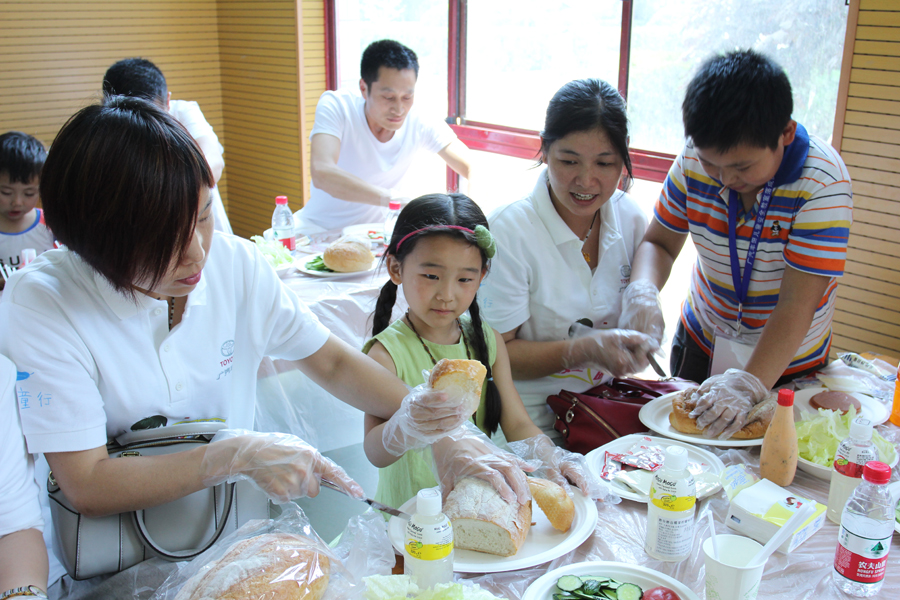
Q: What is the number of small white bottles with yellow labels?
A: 2